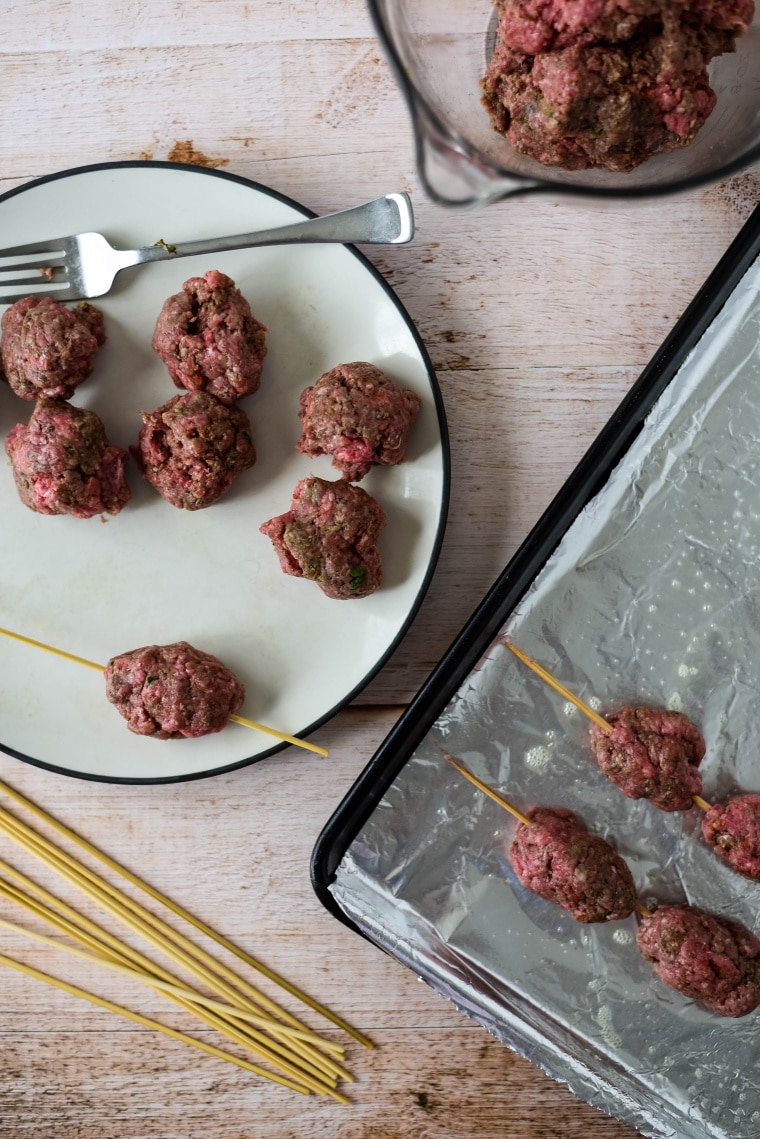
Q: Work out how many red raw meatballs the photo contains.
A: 11